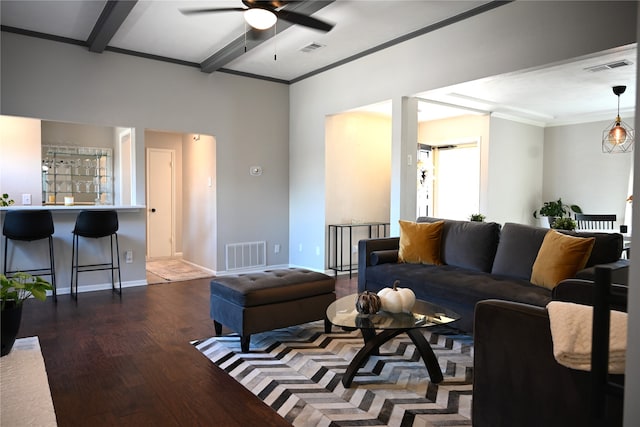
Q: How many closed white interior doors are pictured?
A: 1